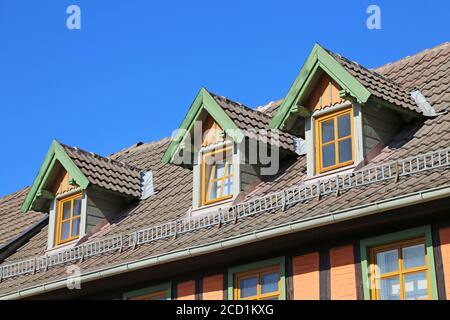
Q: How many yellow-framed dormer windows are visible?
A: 3